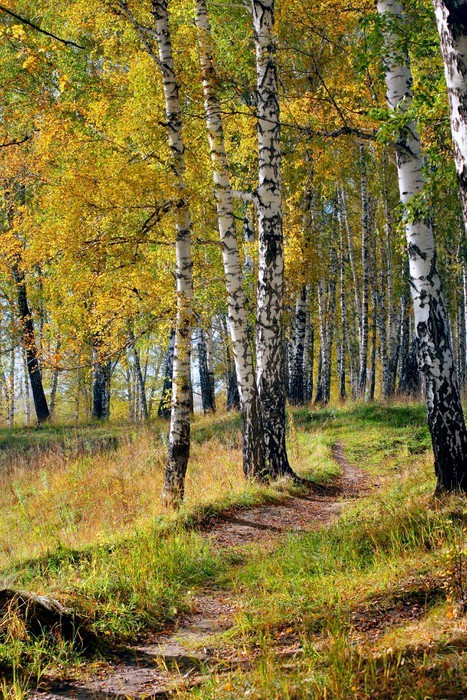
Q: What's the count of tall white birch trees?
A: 5